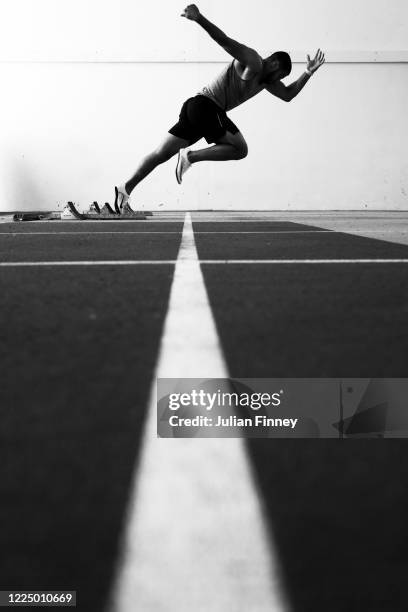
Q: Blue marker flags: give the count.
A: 0